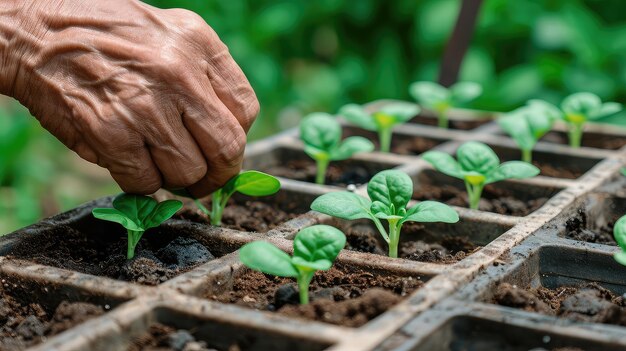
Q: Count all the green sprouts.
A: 11